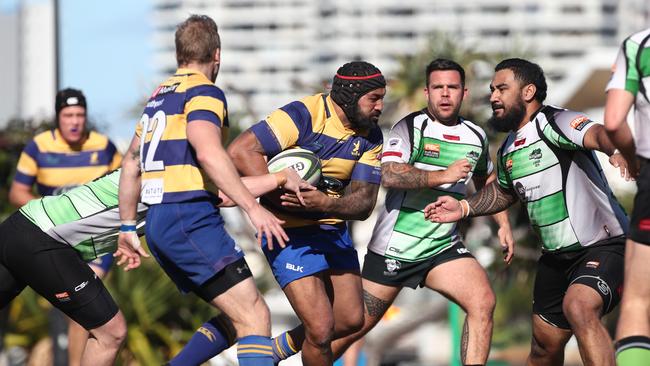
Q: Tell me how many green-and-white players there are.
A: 4